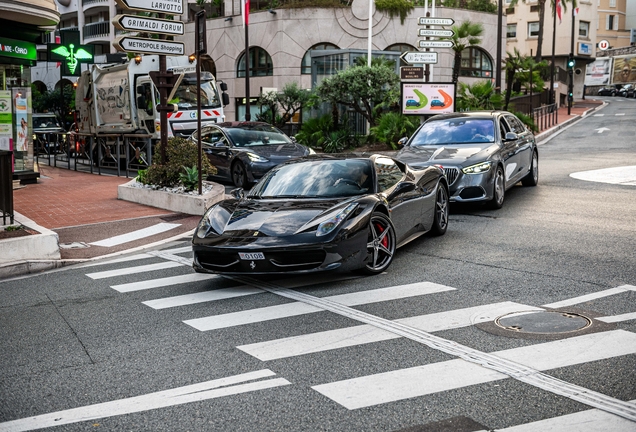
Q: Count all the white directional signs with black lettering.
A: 7